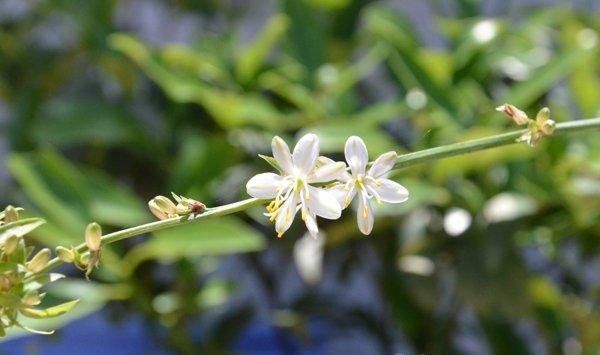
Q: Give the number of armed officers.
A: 0